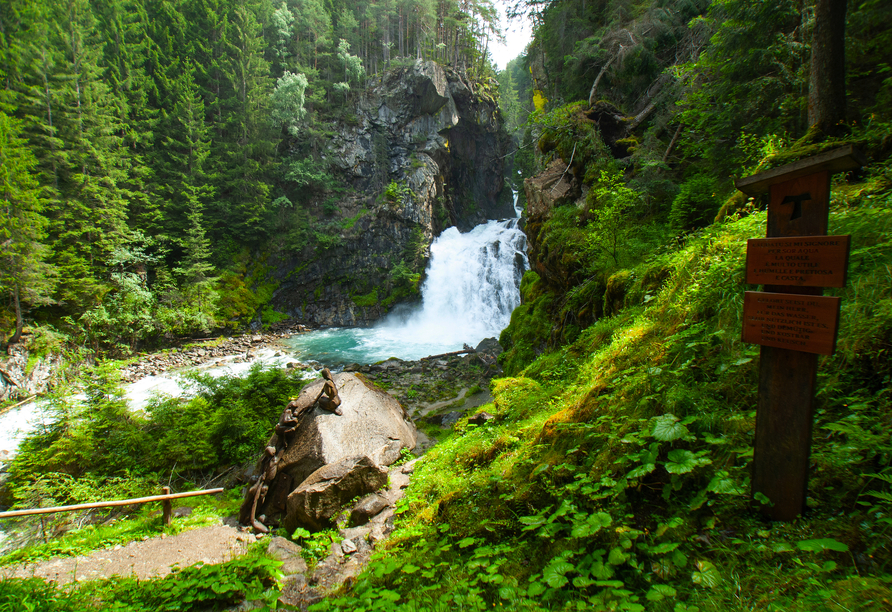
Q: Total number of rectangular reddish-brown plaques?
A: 2